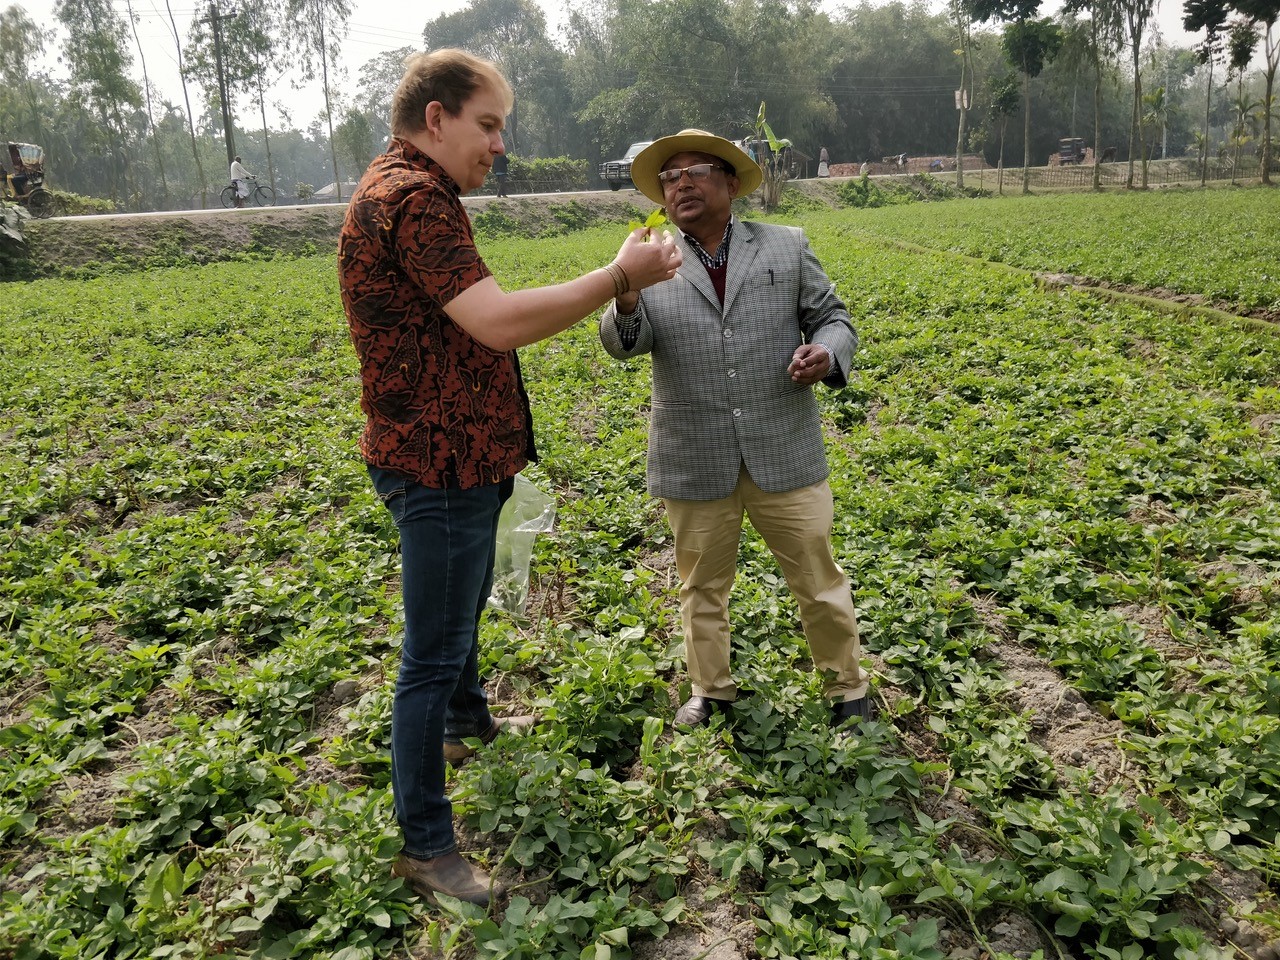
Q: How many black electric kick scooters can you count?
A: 0